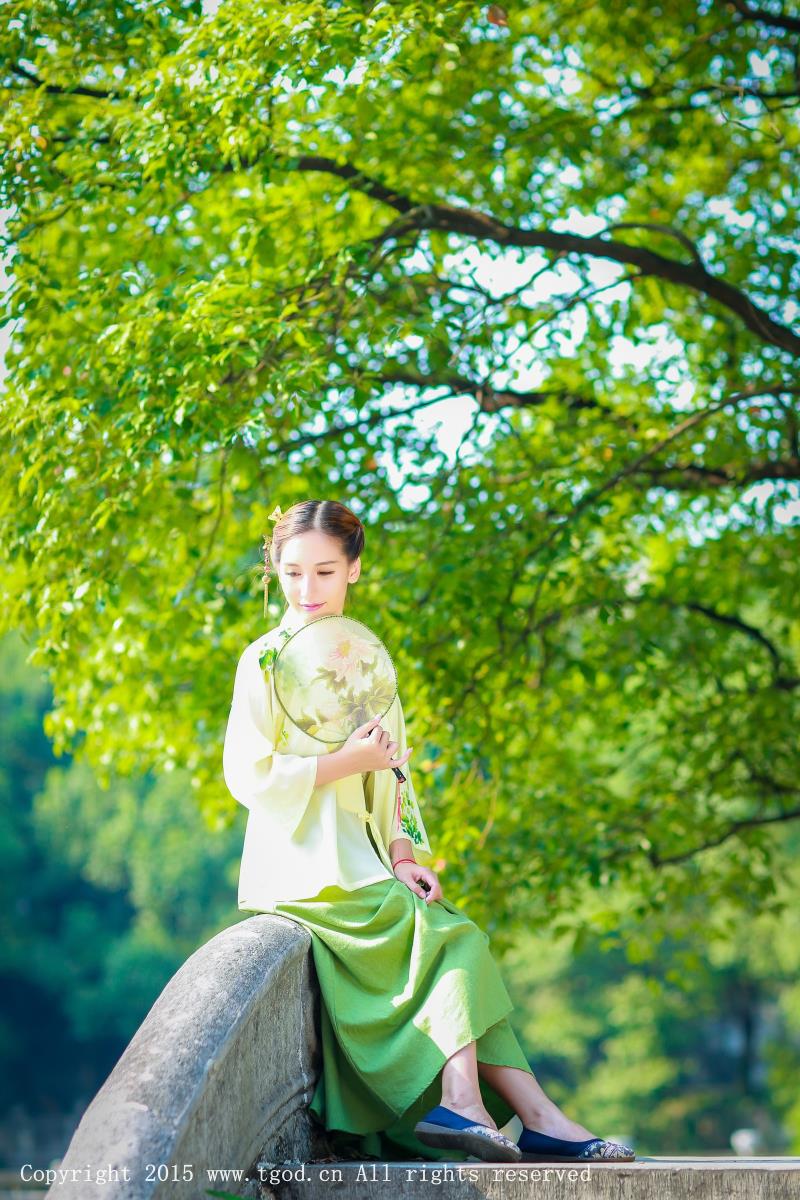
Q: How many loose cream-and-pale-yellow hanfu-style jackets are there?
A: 1